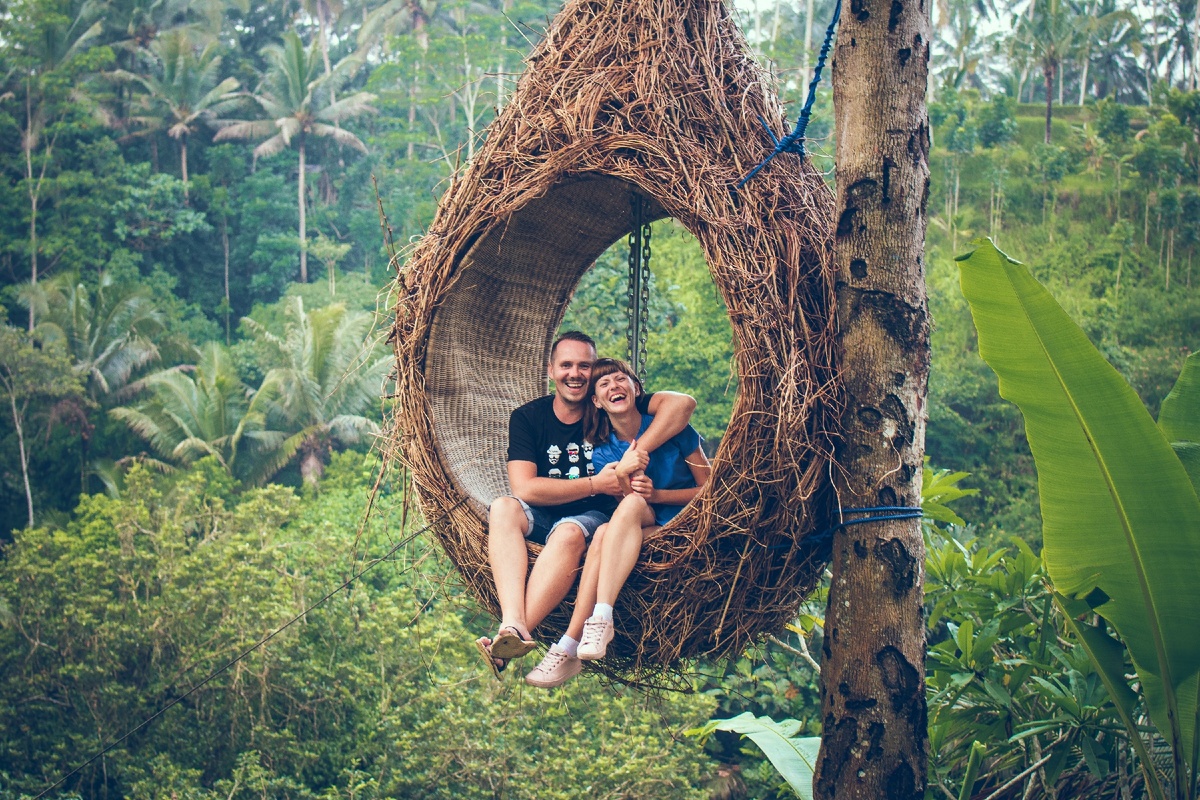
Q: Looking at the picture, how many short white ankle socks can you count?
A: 2